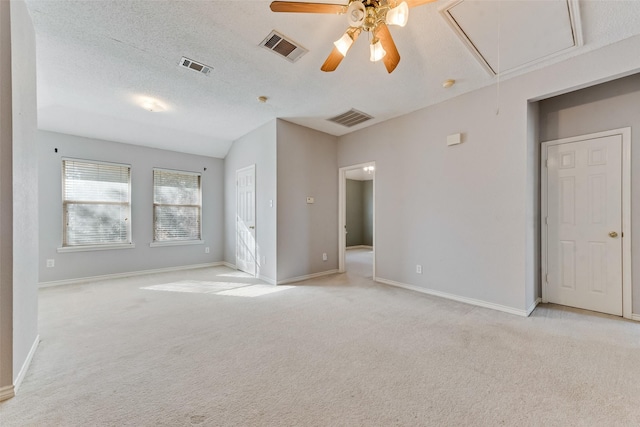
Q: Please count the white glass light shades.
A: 4